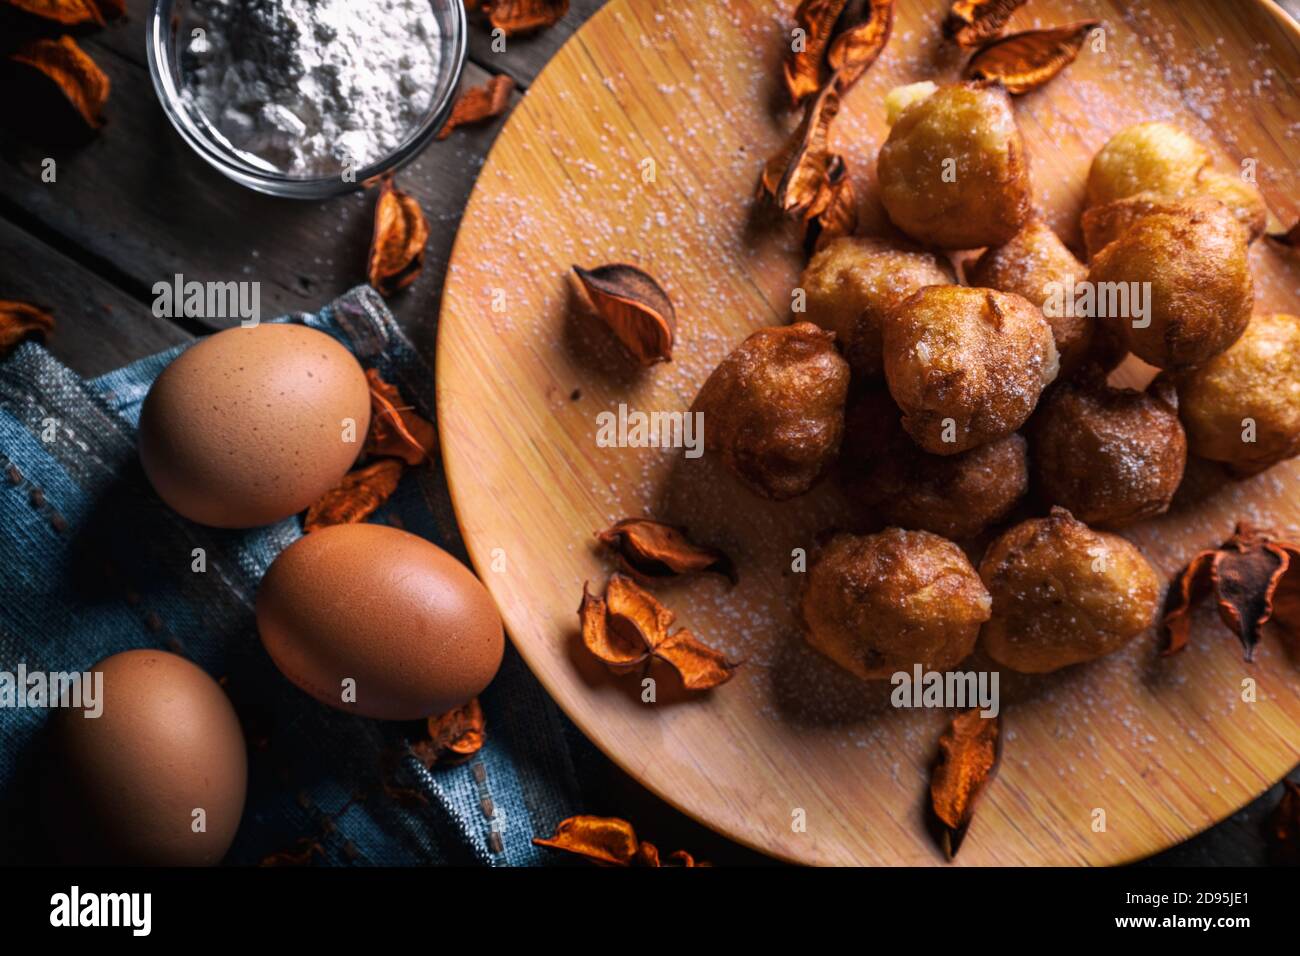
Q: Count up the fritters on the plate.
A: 12